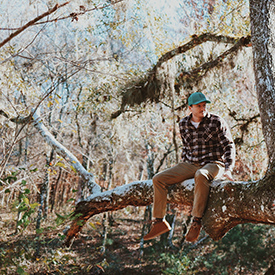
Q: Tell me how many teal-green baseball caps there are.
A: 1